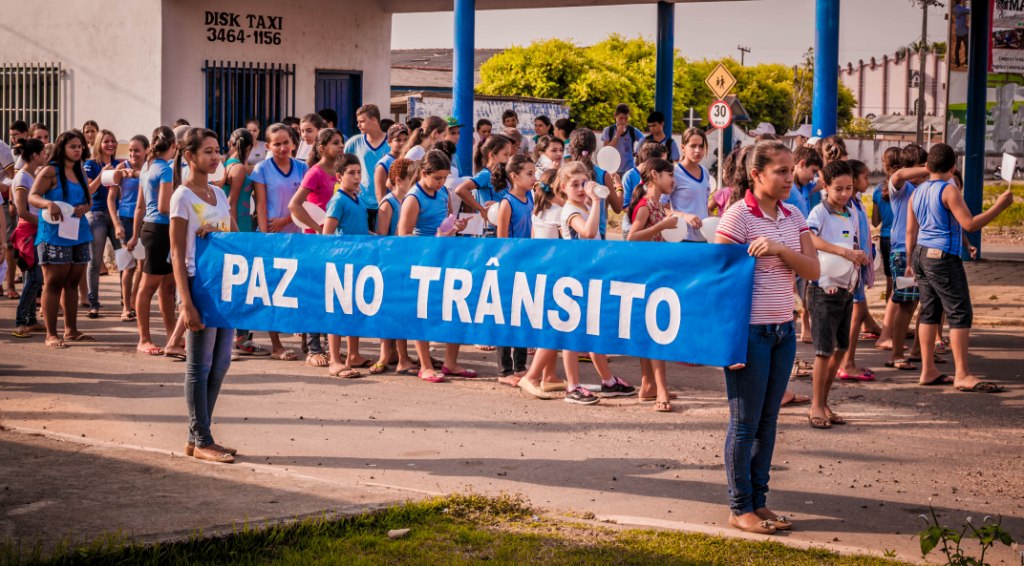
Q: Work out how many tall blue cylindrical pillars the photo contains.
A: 4